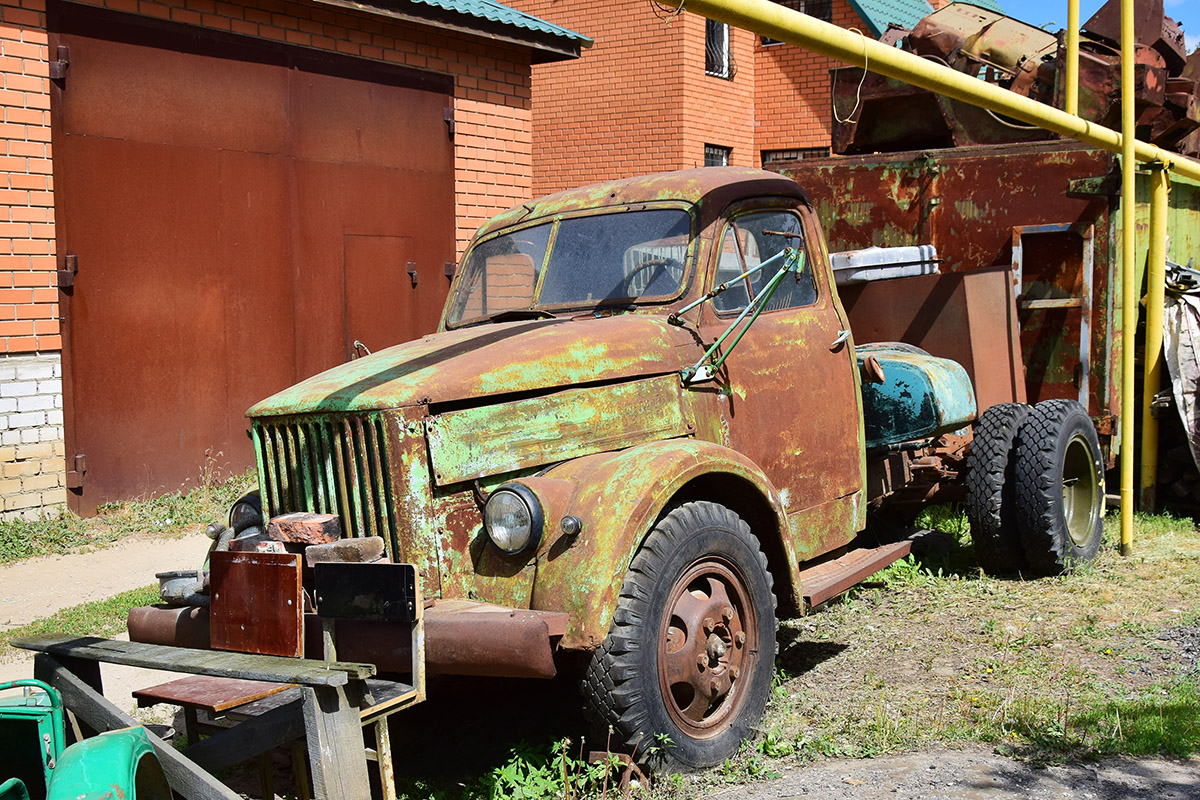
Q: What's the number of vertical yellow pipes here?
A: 3